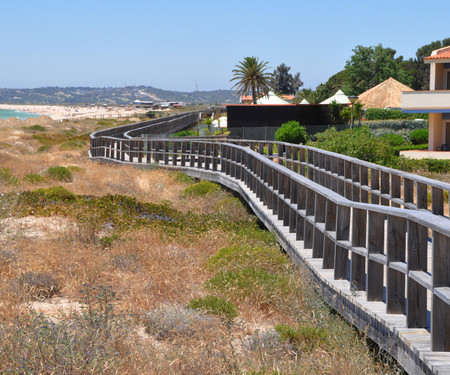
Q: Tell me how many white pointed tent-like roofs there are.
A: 3